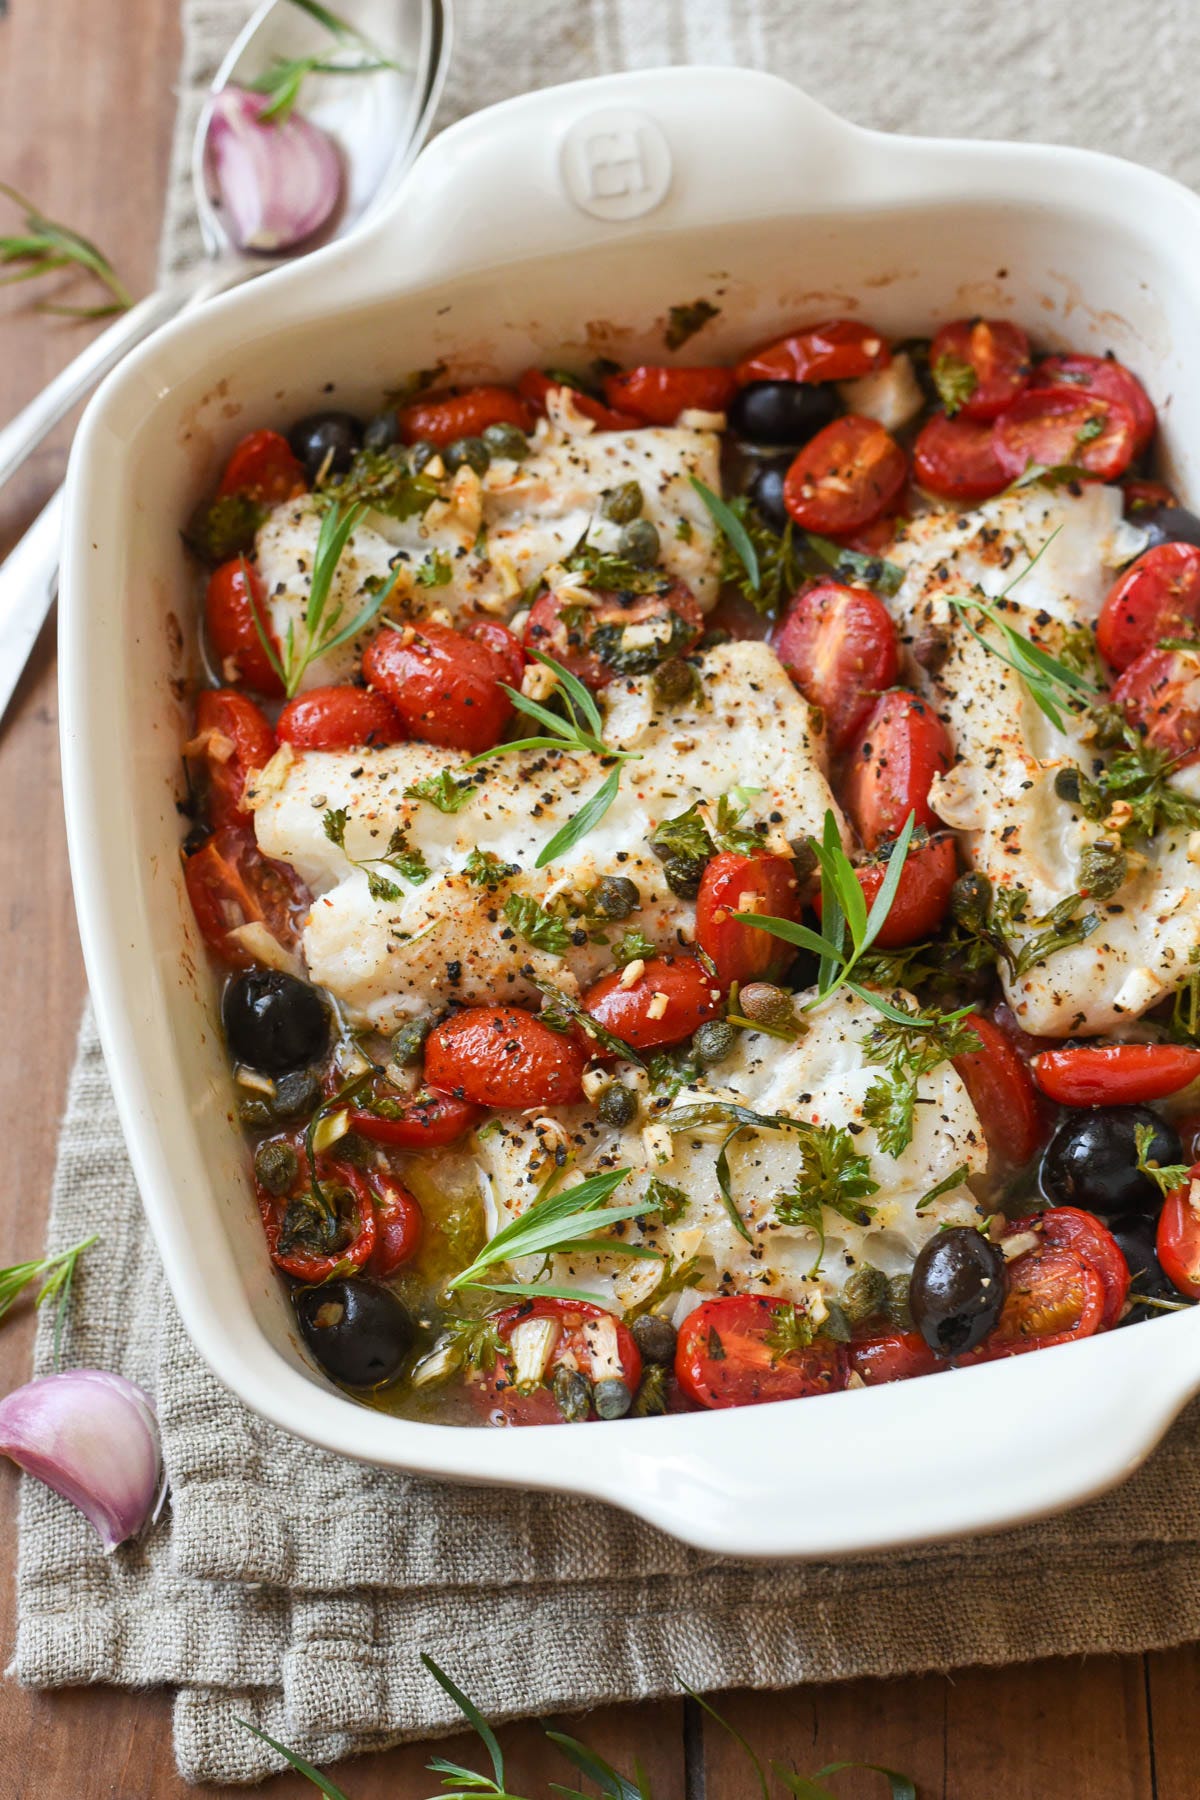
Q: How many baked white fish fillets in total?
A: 4